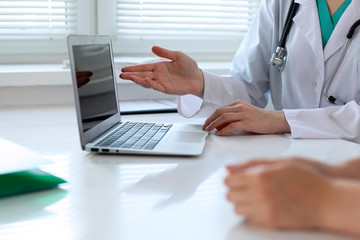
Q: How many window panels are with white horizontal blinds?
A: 2